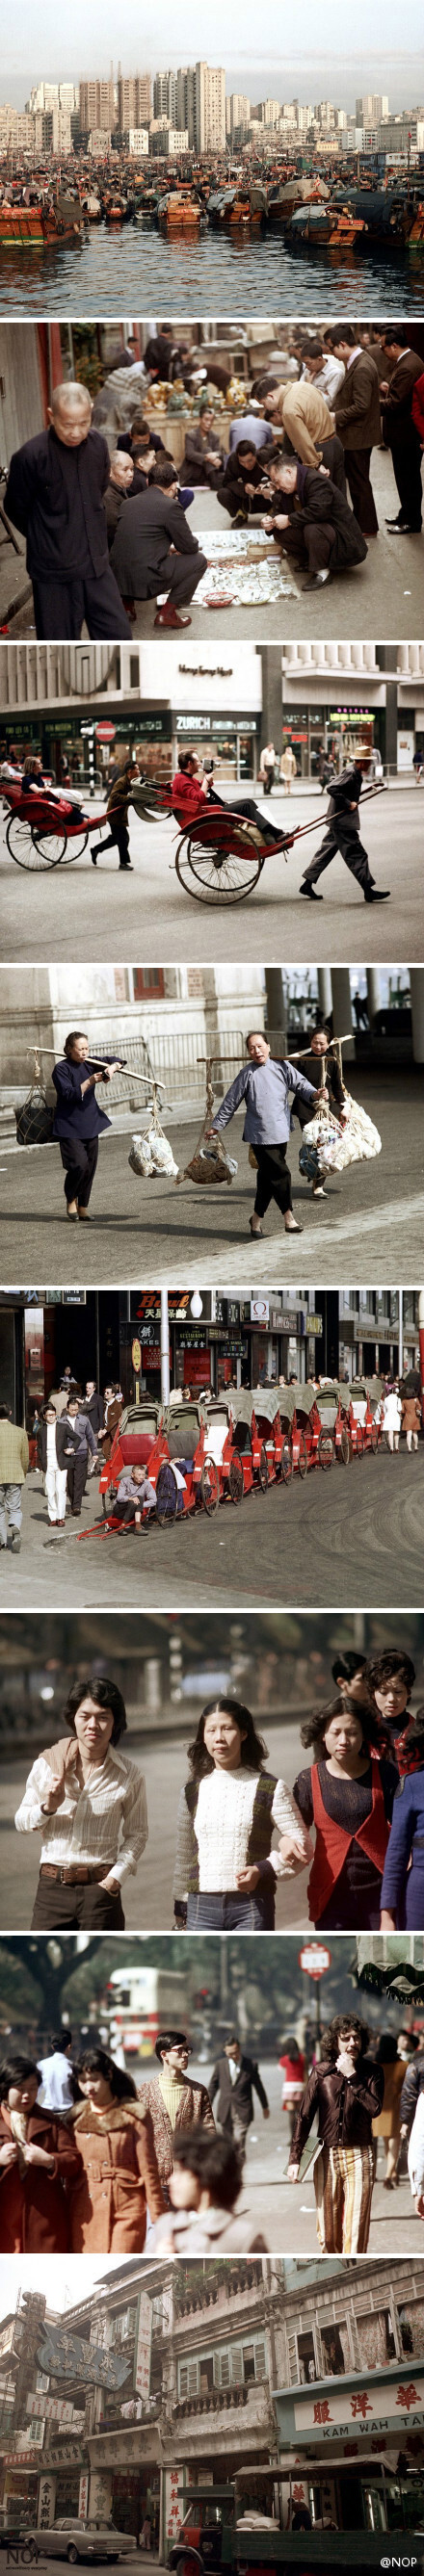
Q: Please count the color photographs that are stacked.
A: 8